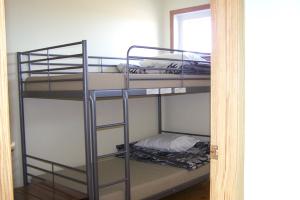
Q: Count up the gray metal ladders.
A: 1